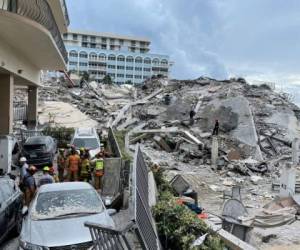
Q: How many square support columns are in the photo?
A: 2